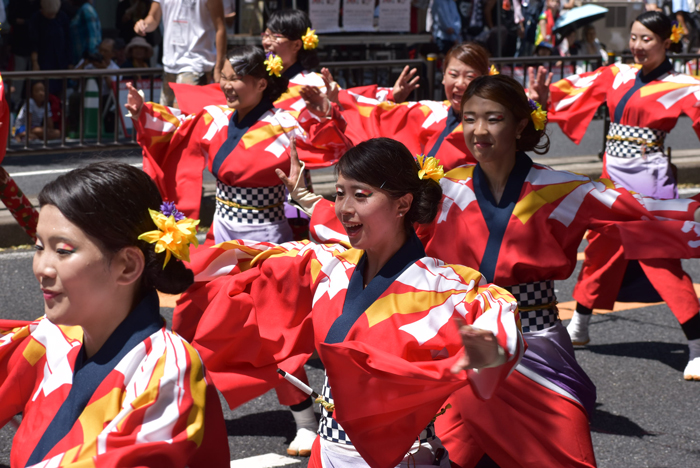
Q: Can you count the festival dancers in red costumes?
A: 7